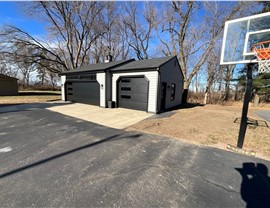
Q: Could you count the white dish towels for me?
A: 0